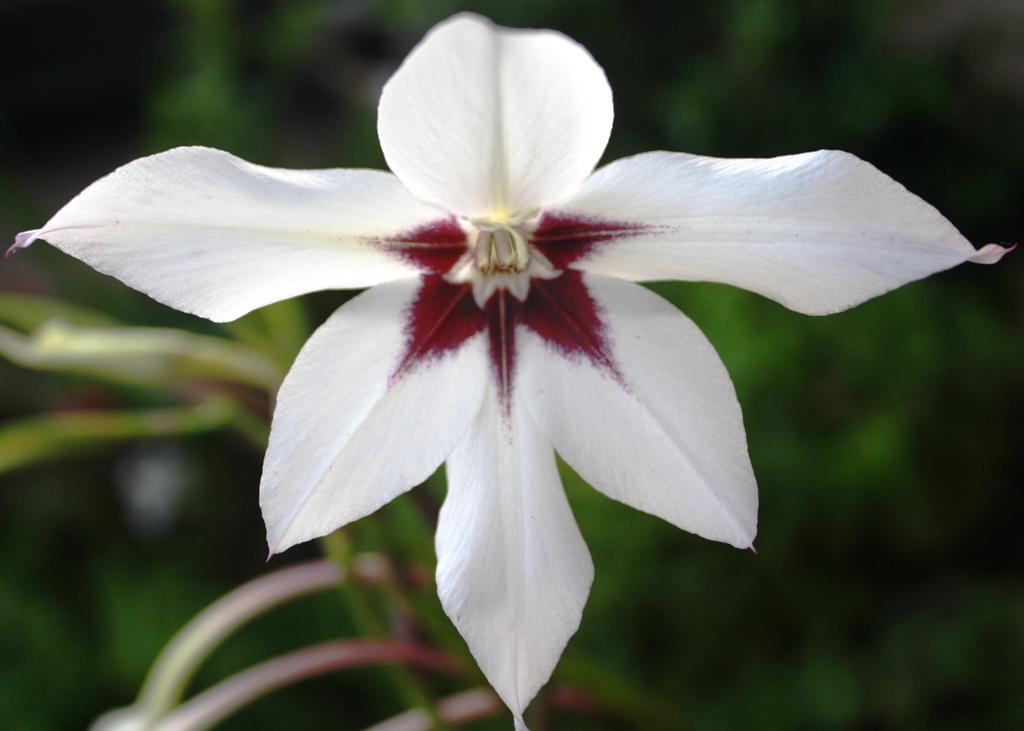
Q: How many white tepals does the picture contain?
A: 6